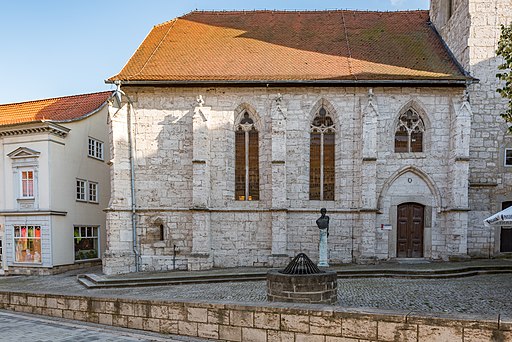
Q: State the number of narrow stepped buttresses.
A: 5